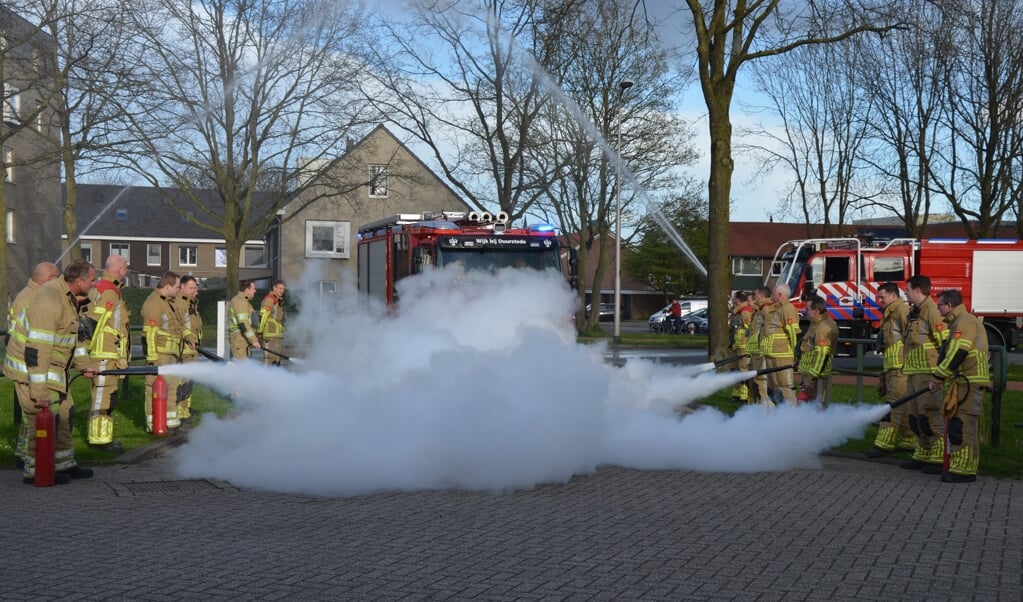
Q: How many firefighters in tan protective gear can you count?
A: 15